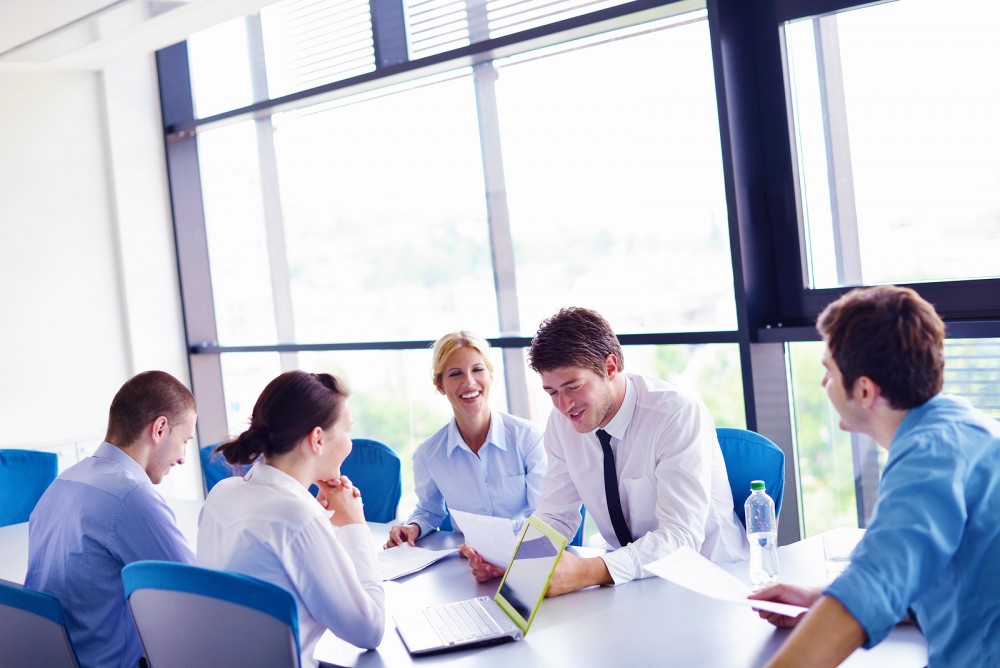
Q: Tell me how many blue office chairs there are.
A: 7